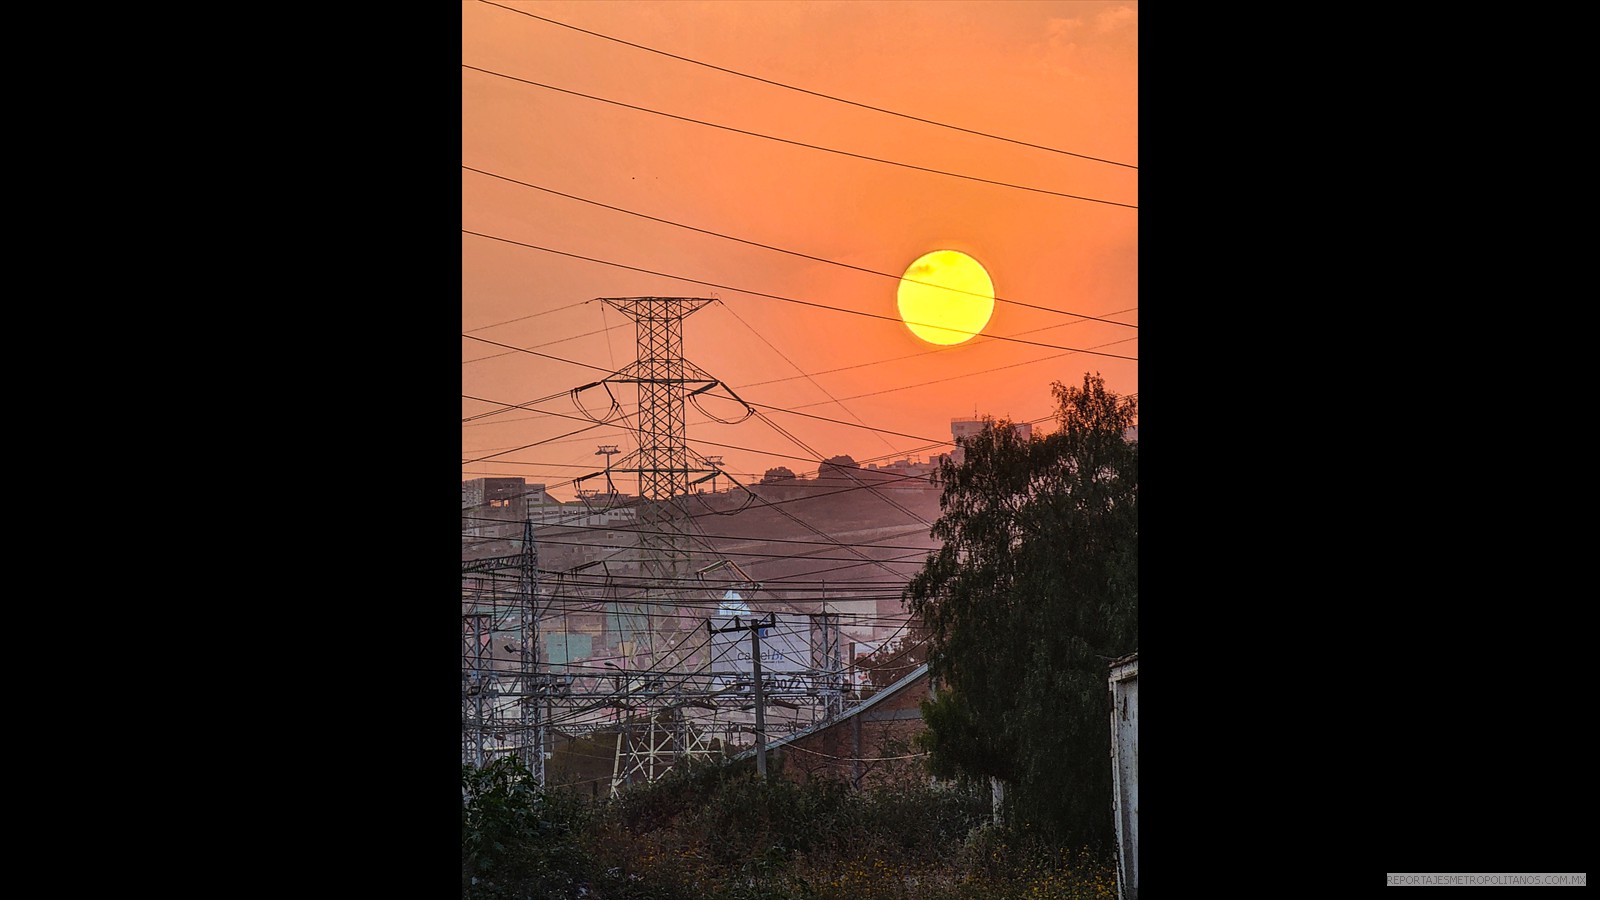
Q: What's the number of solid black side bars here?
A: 2